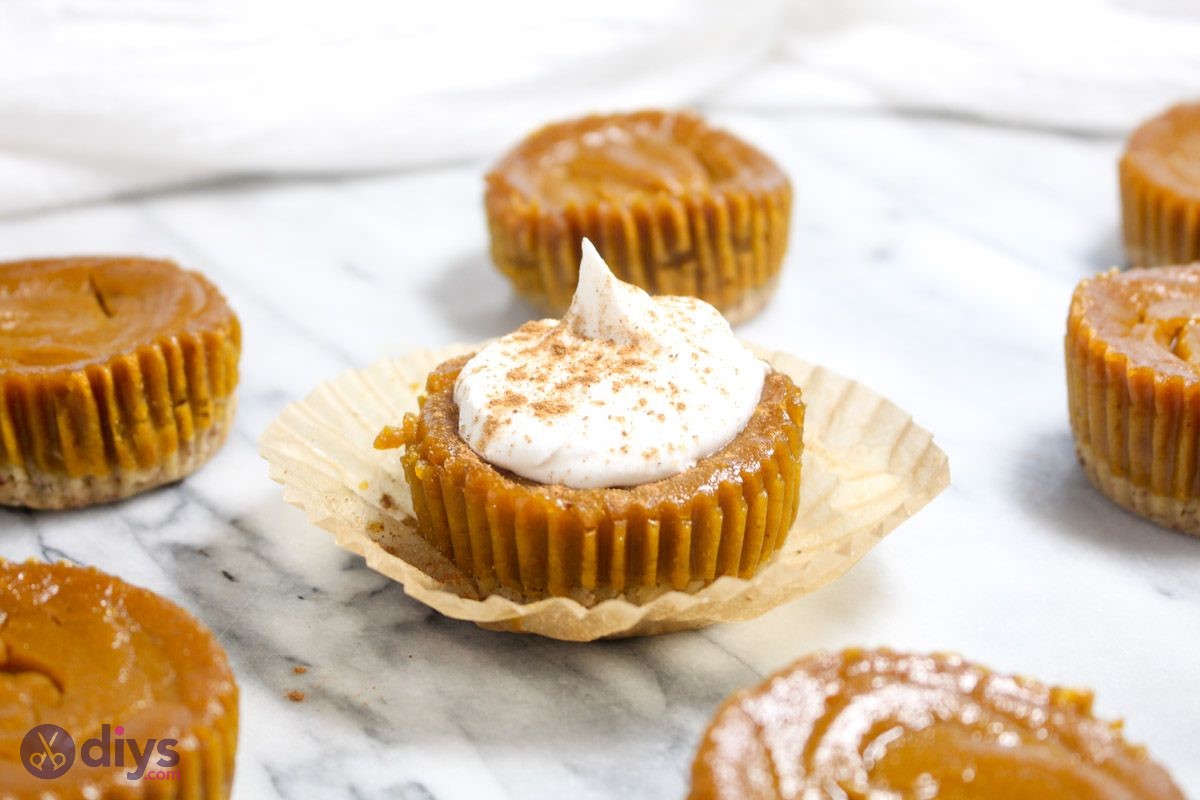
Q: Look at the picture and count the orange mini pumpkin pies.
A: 7